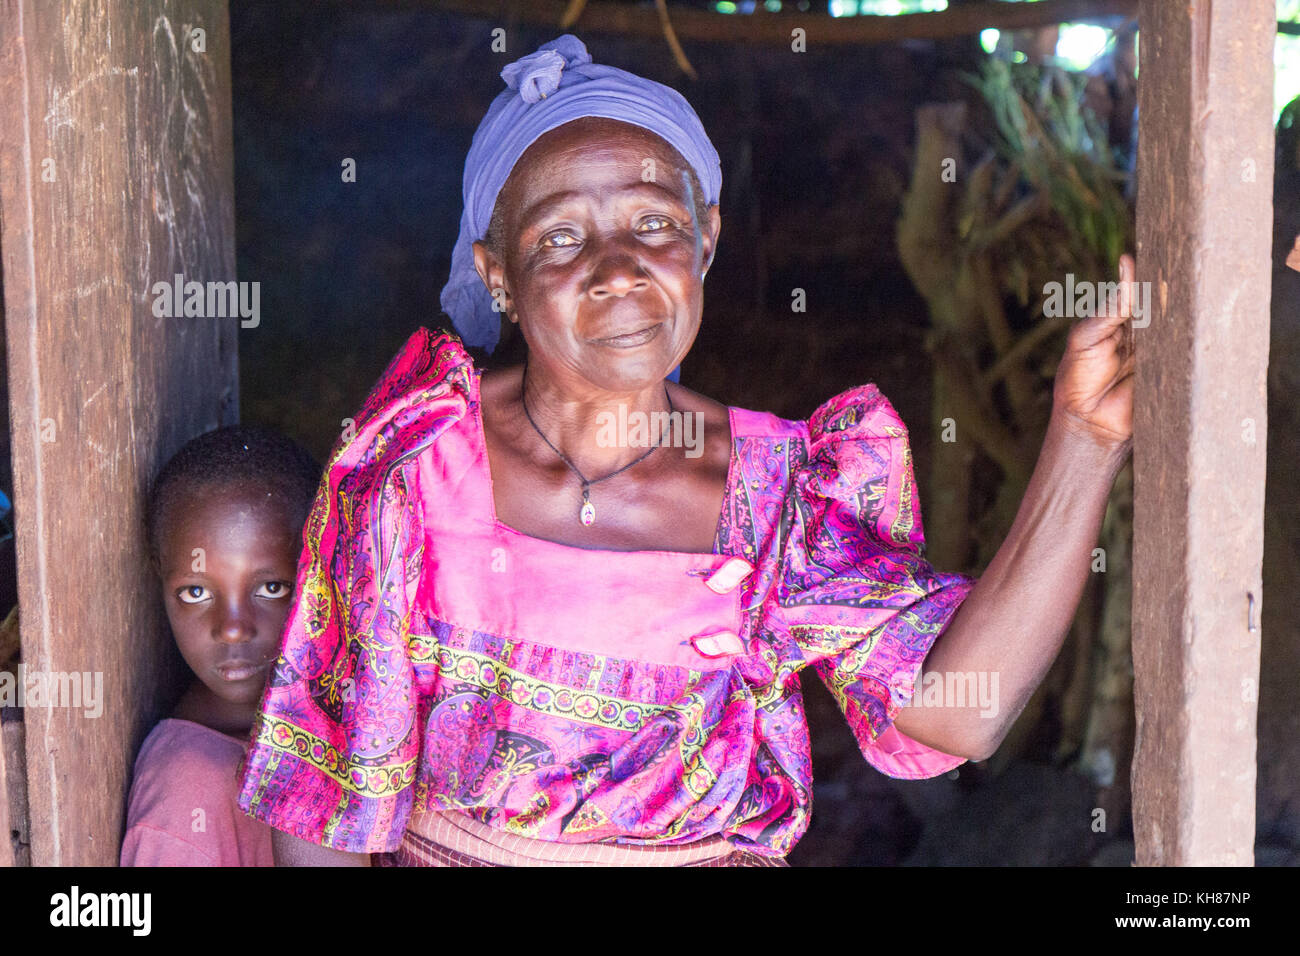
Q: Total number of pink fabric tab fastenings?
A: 2